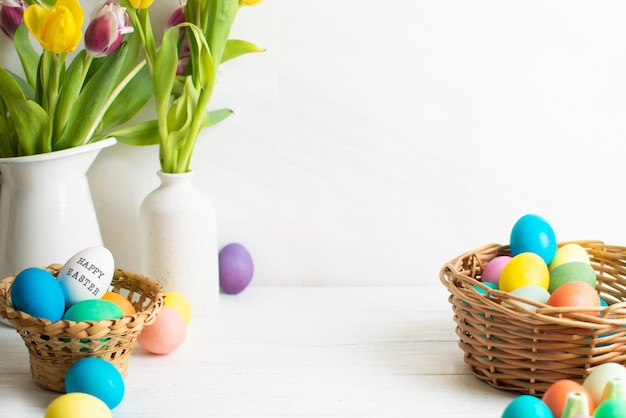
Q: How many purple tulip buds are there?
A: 3